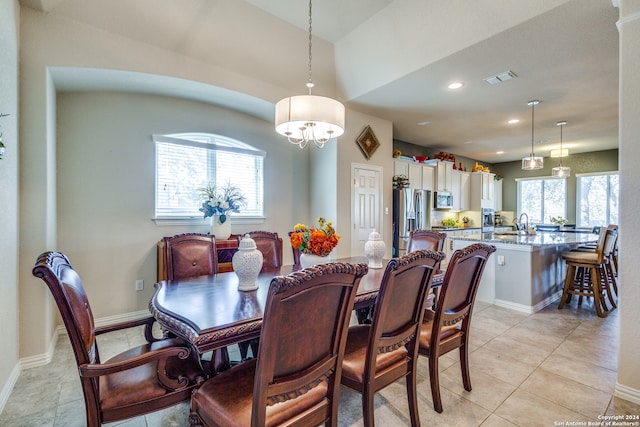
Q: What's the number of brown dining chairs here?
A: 8